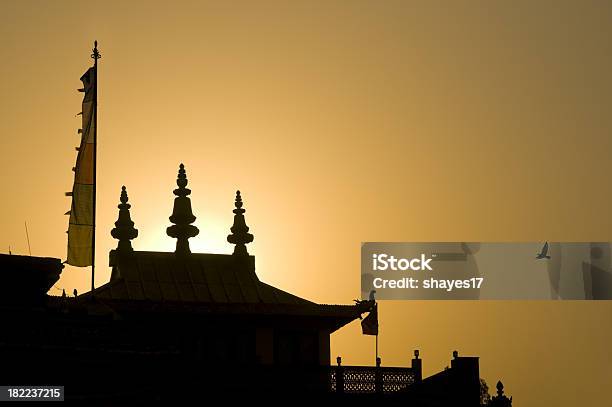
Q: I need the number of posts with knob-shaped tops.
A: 4